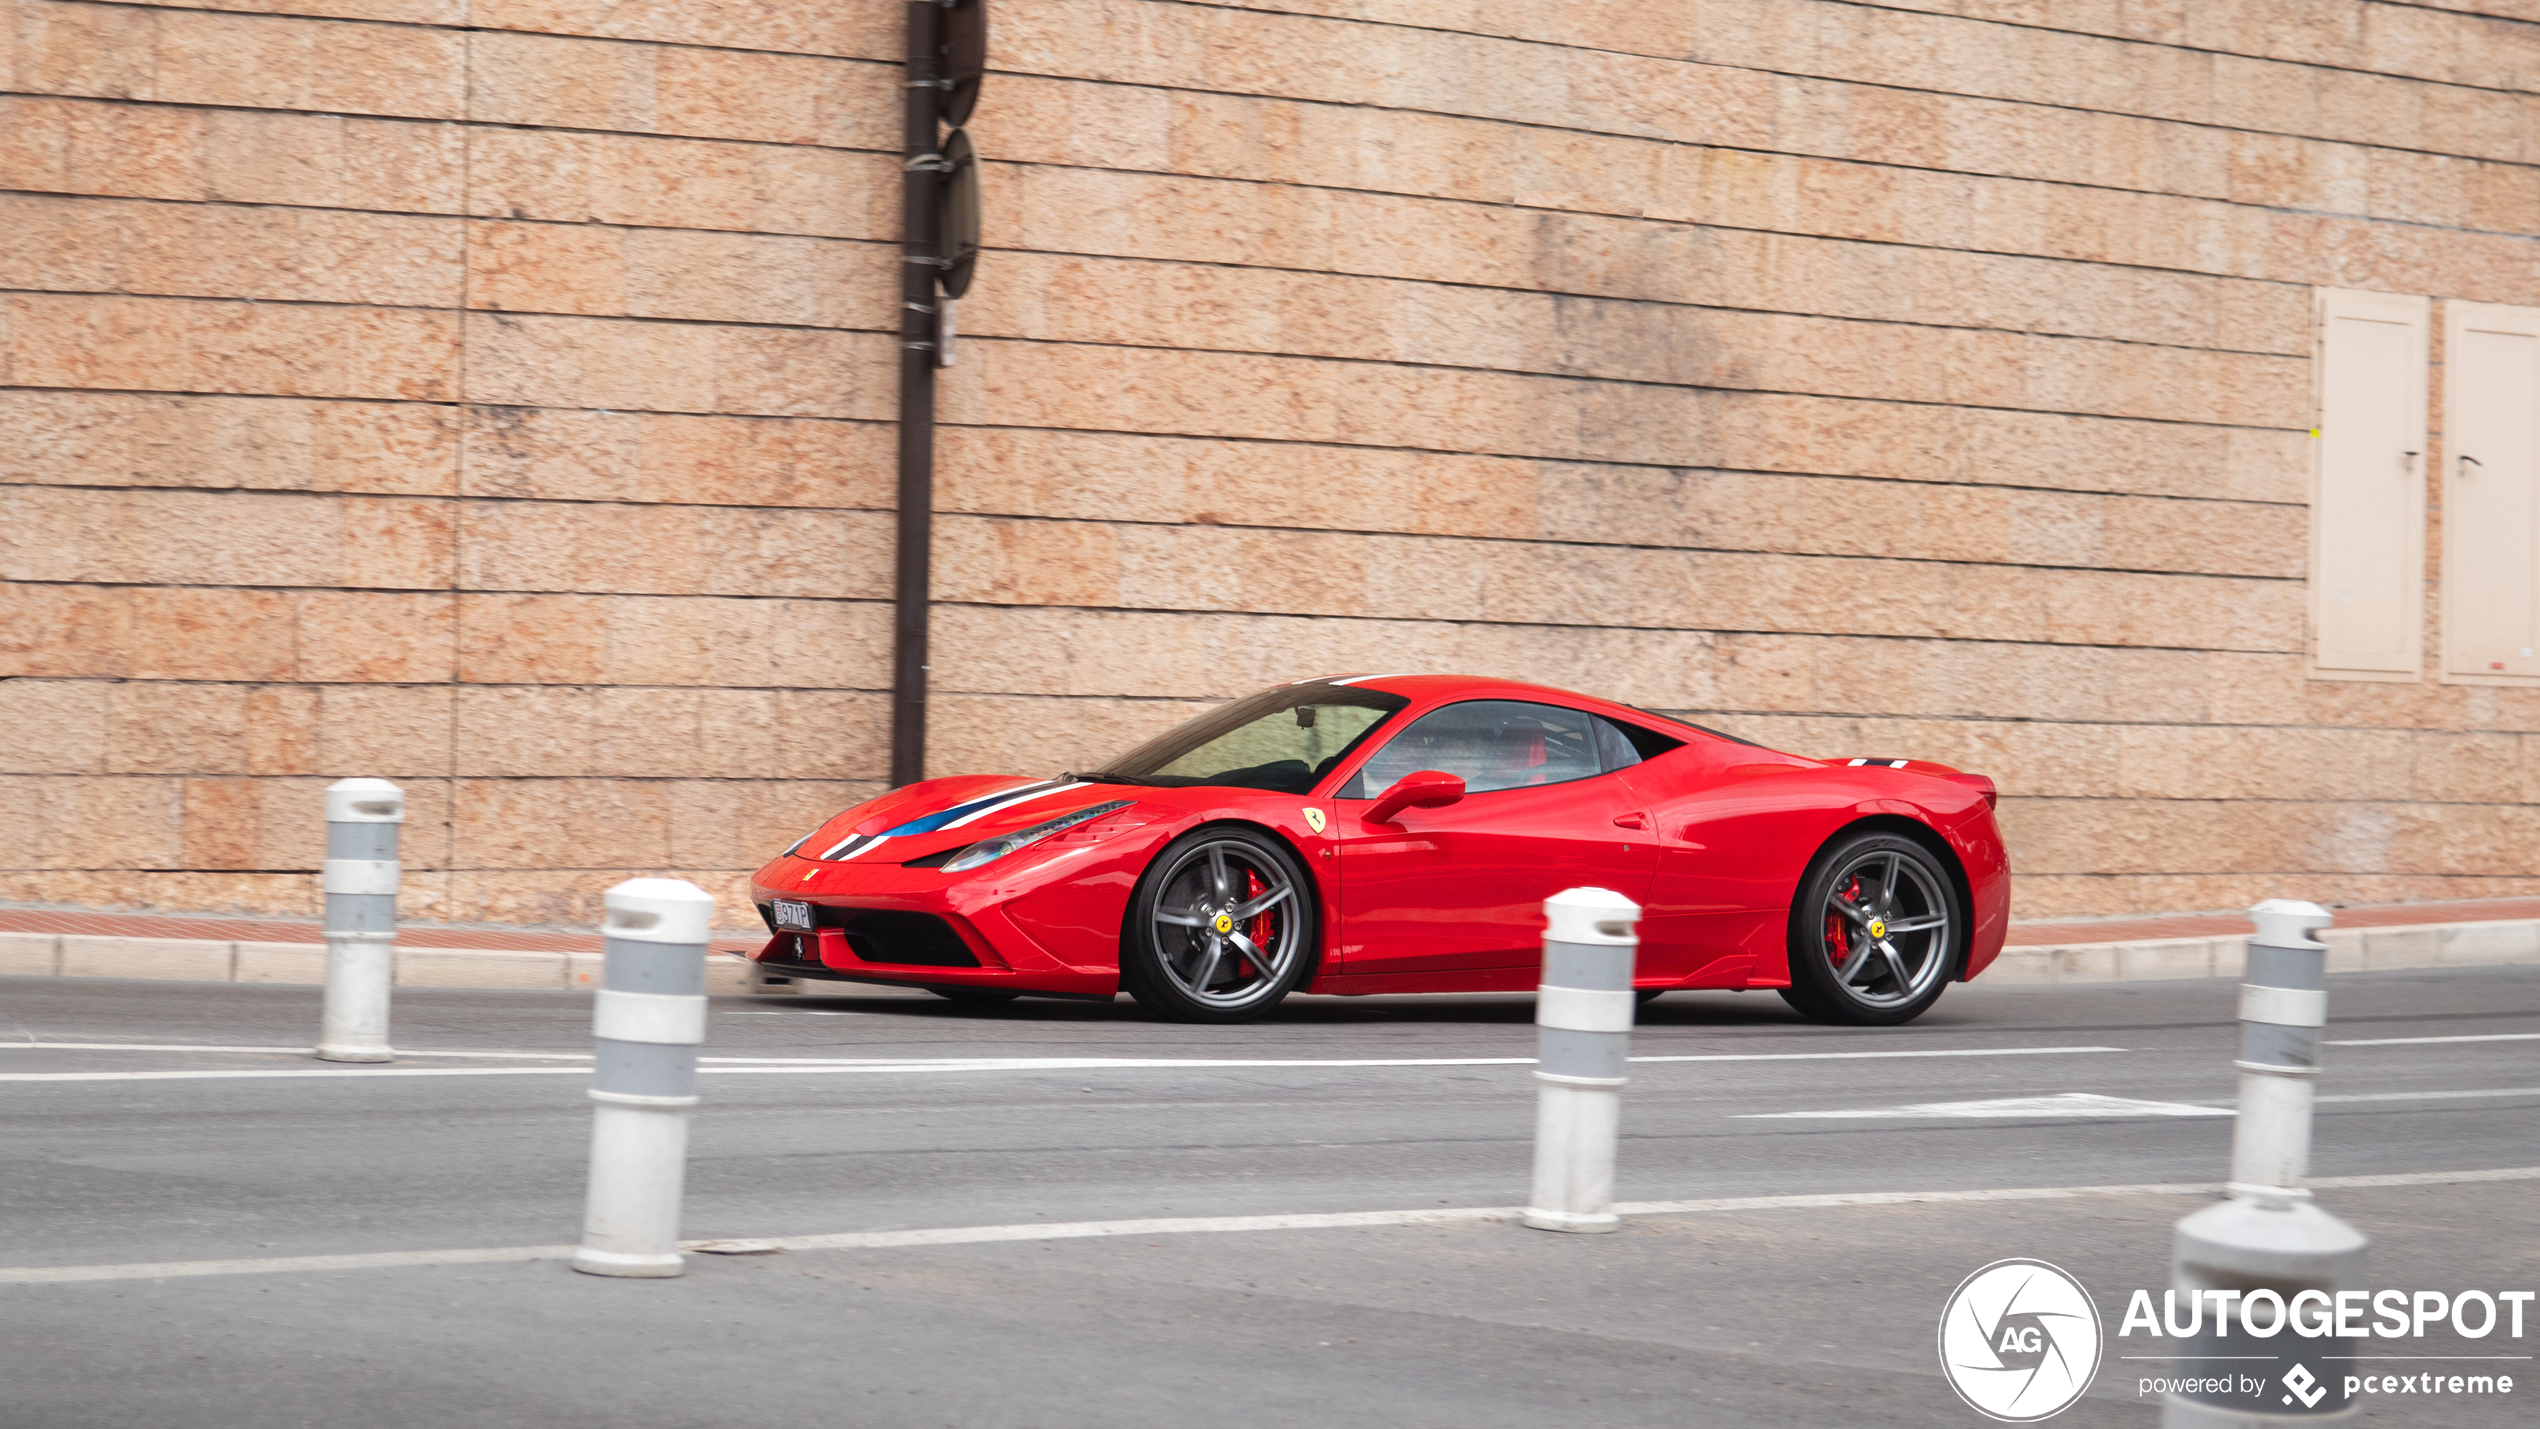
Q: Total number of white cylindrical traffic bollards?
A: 5